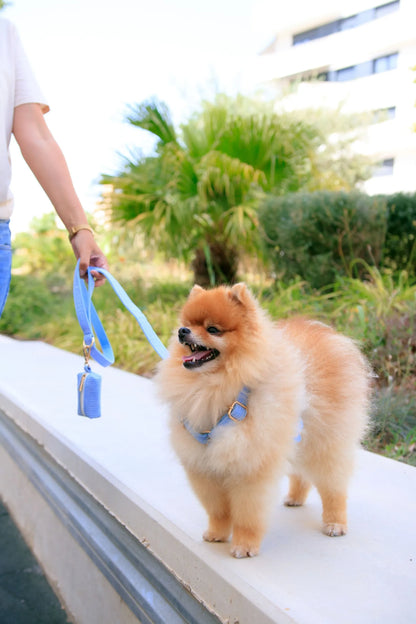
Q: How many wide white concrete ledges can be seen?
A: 1